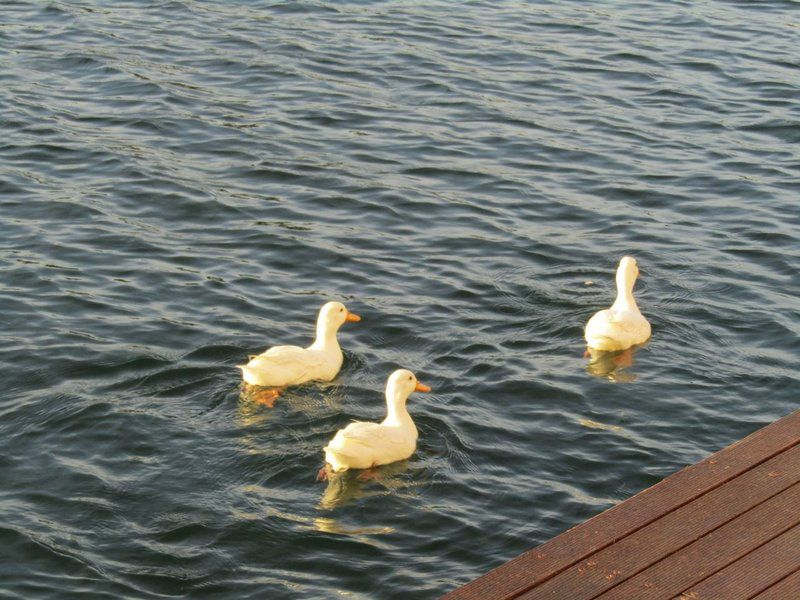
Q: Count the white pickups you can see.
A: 0